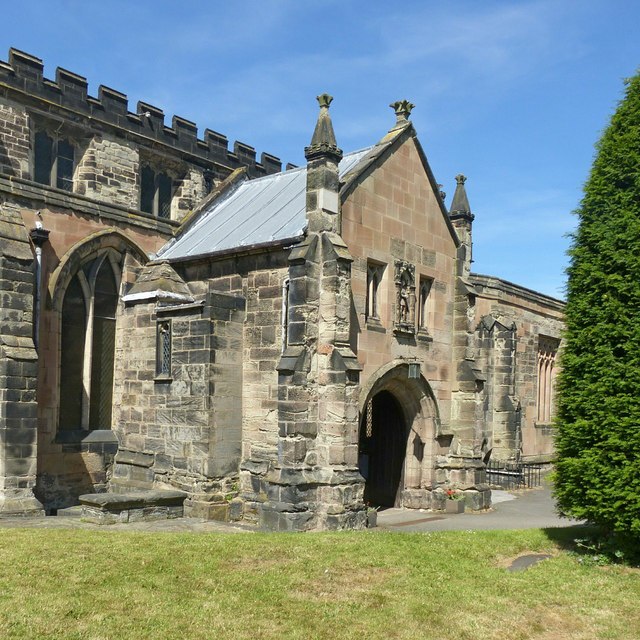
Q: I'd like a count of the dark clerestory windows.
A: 2